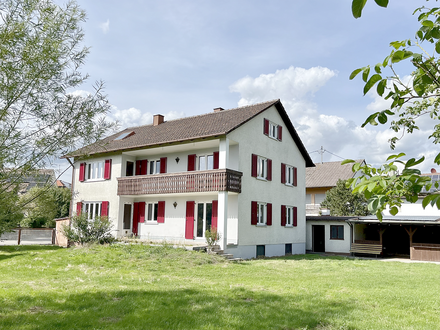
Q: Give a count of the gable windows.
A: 1